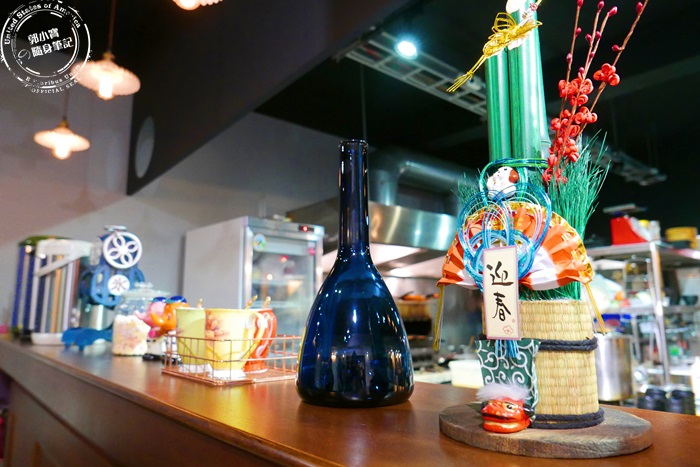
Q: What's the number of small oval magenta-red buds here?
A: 11